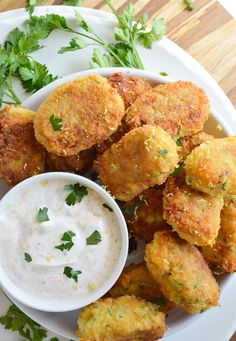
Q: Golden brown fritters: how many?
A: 14